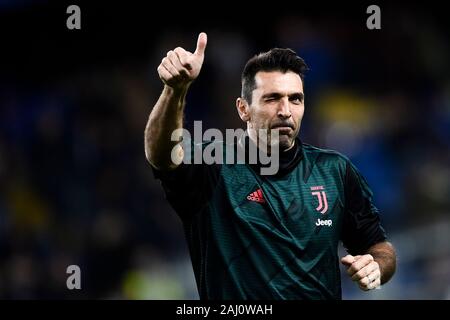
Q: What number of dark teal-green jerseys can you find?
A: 1